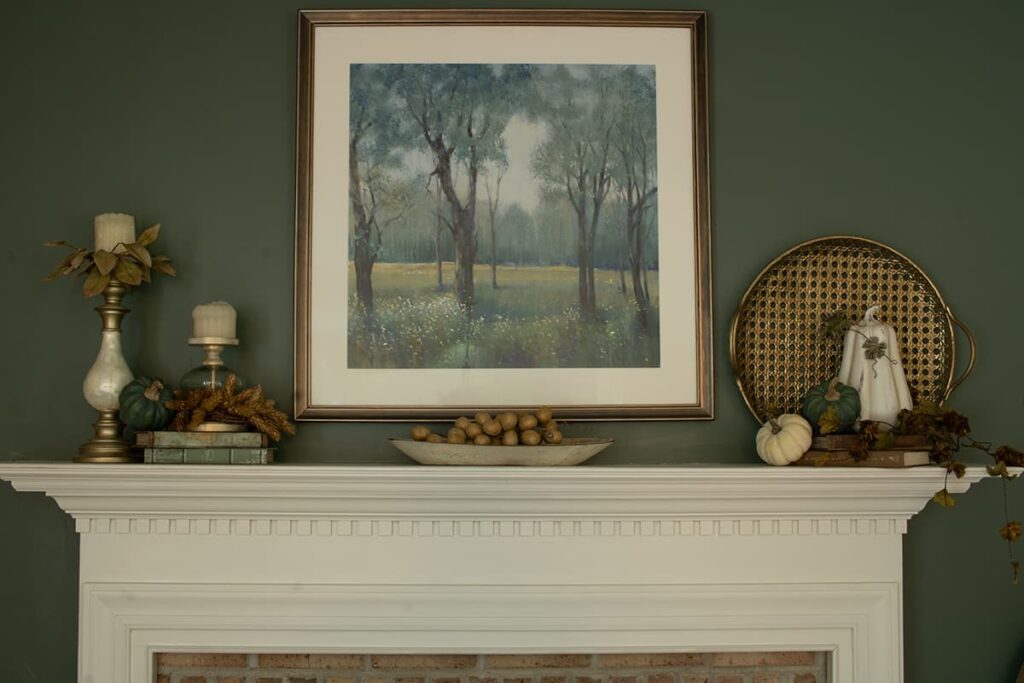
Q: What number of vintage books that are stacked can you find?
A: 4